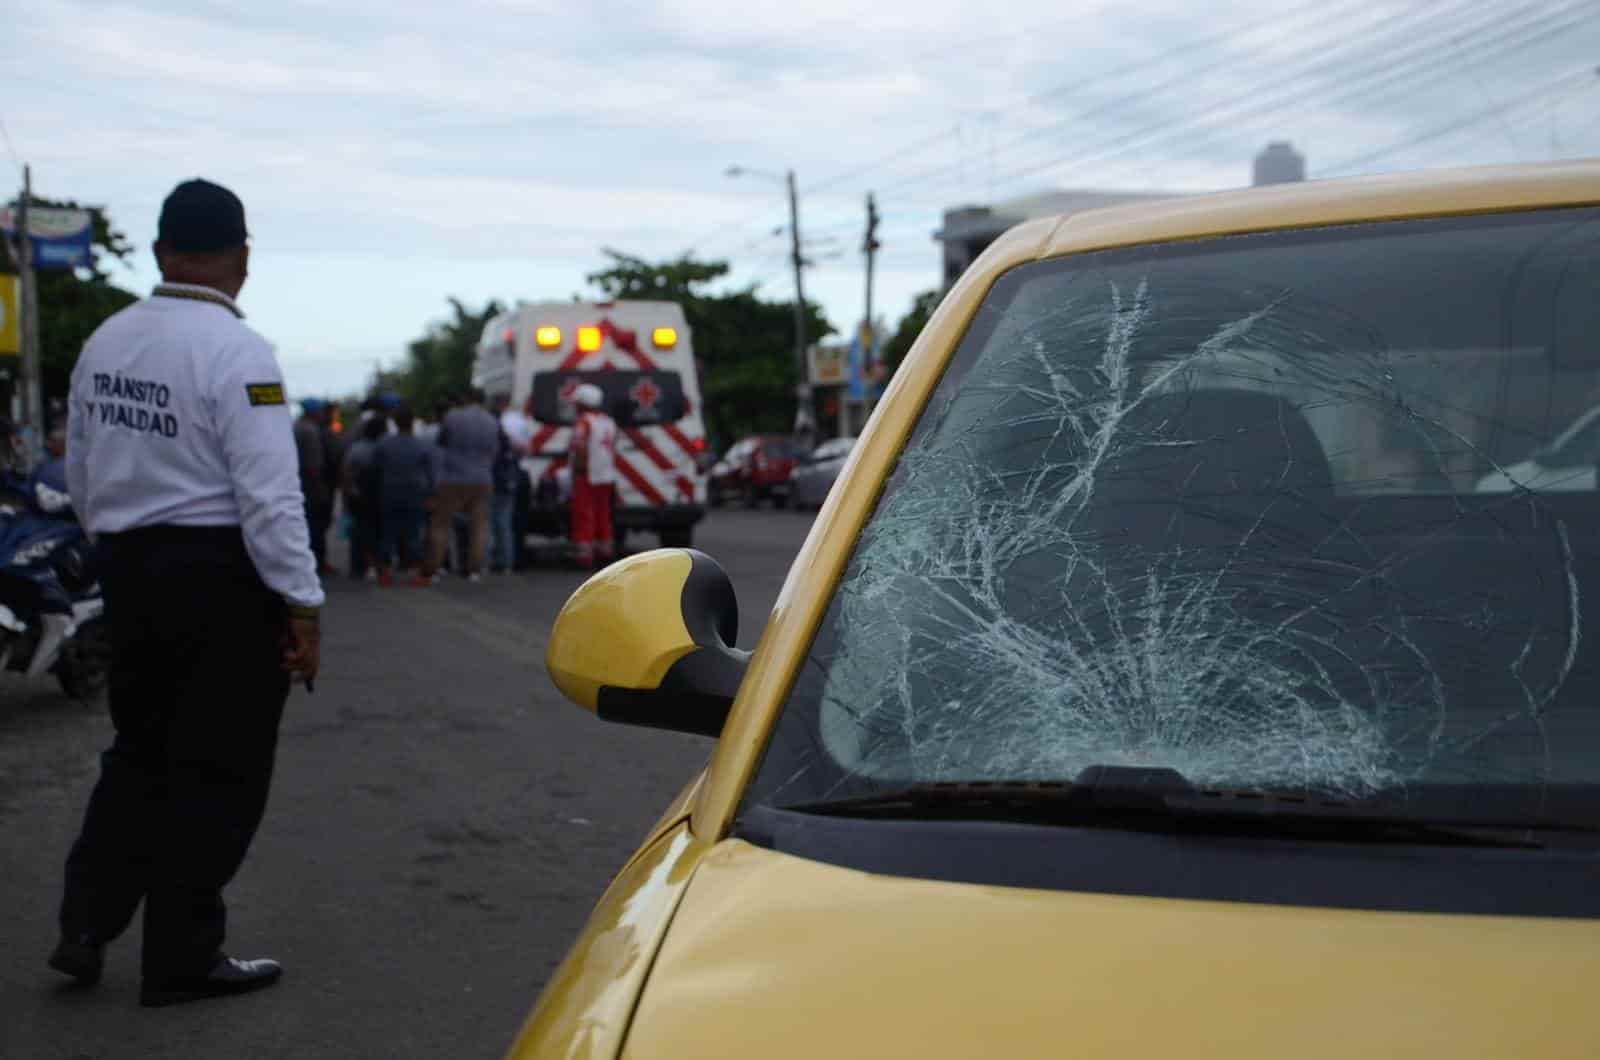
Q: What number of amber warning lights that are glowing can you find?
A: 3